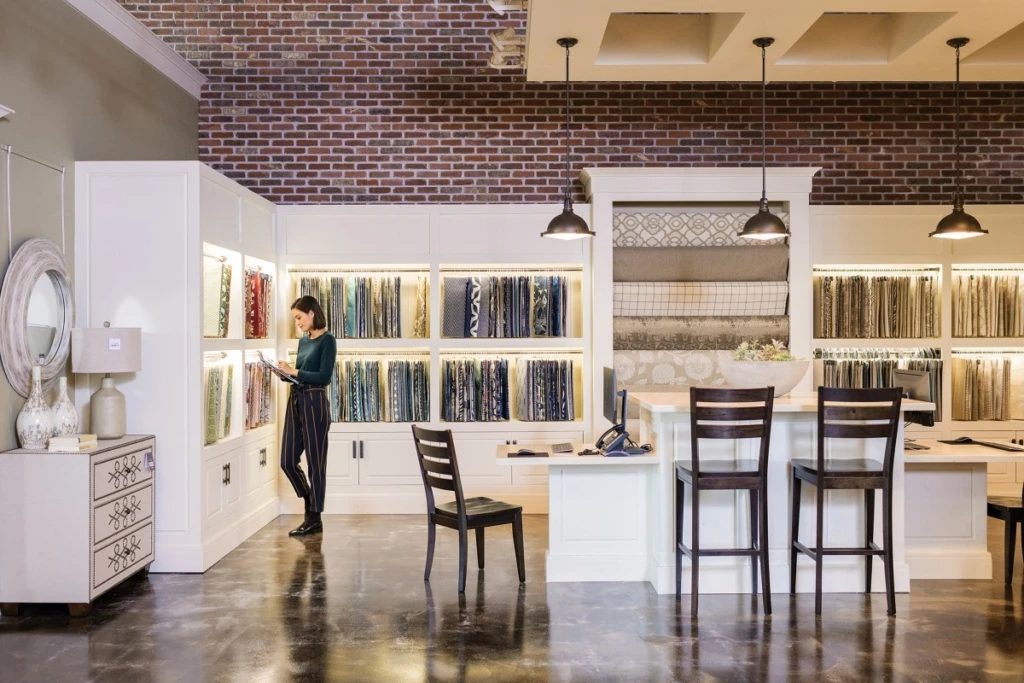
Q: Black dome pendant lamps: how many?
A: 3